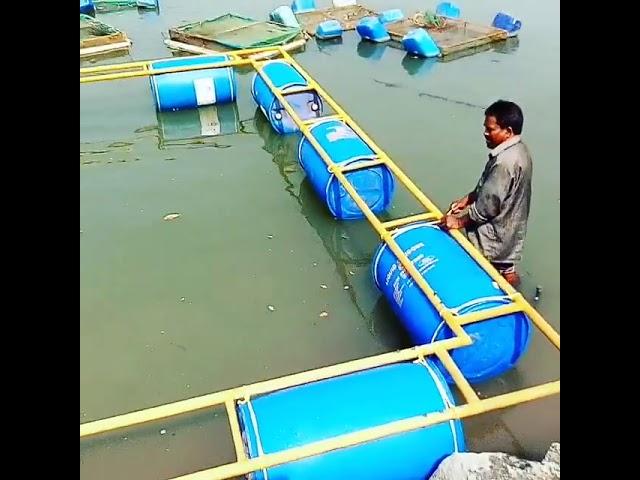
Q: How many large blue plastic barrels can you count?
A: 5